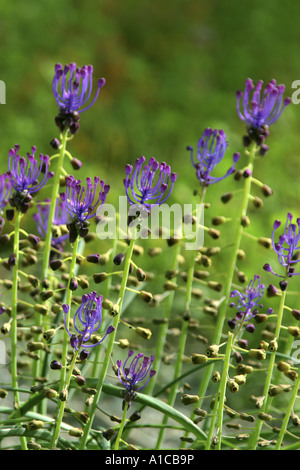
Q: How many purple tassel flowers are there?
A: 12